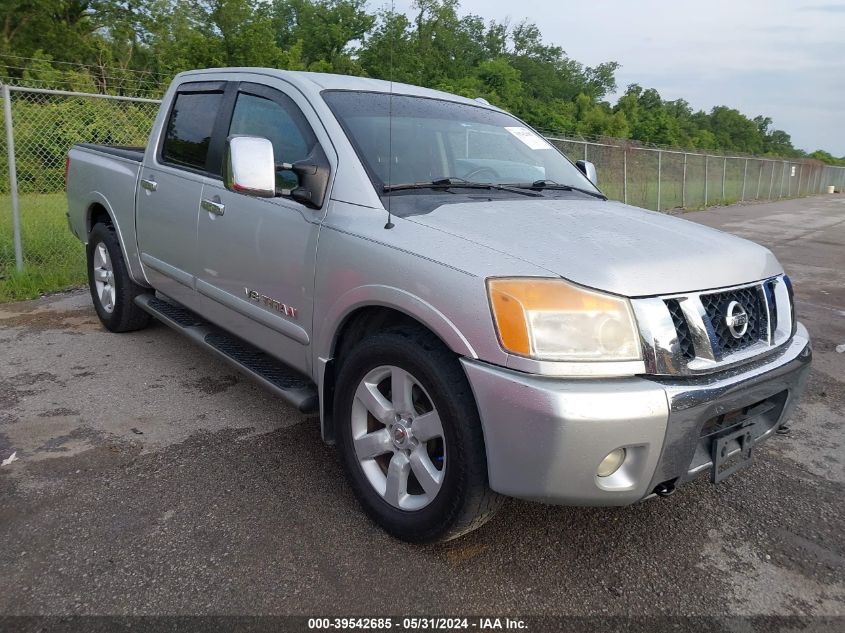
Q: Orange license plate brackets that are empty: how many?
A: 0